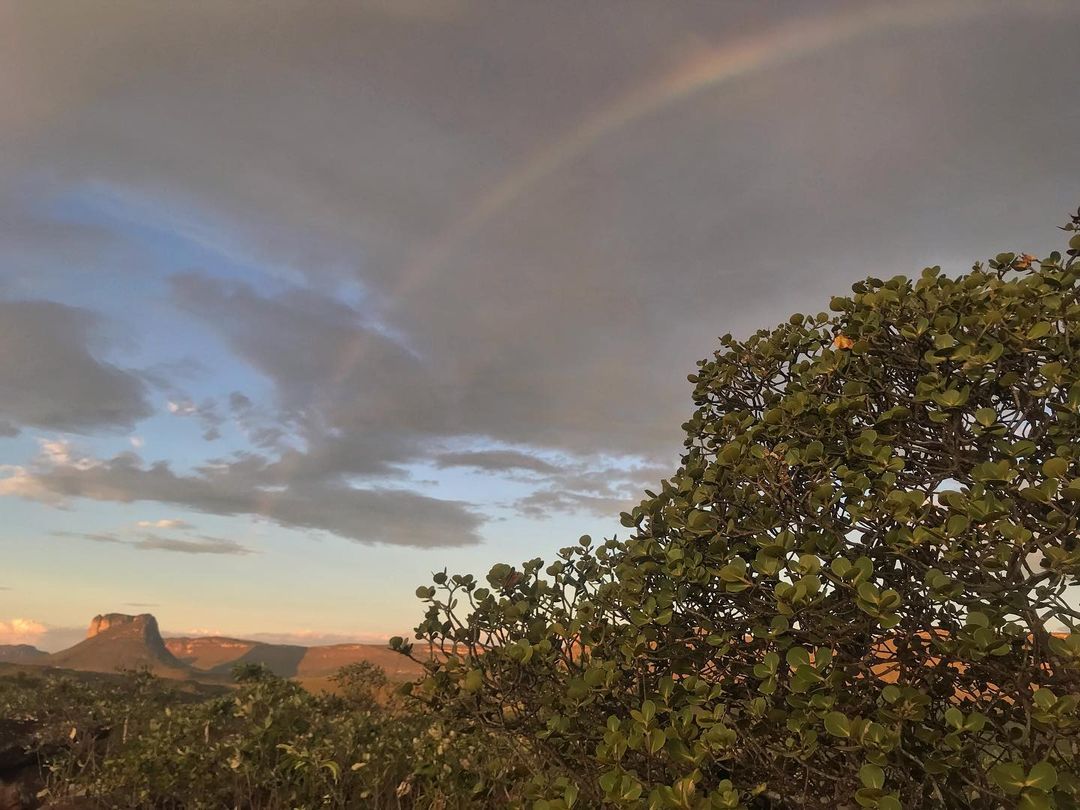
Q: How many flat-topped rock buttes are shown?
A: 1